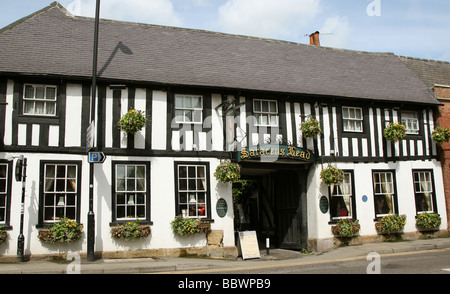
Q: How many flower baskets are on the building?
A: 13